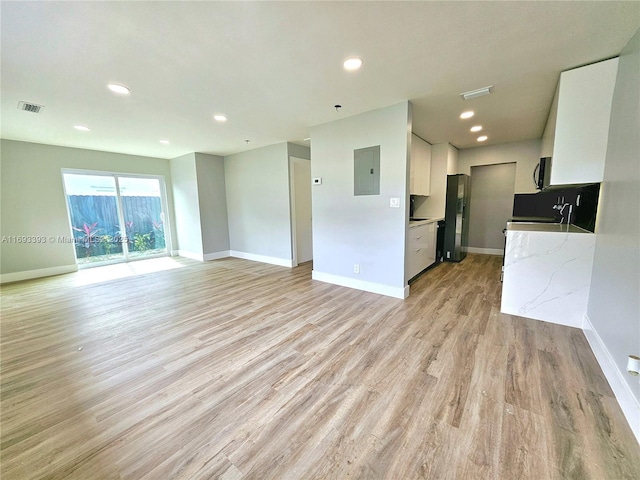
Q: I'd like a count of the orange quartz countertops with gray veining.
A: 0